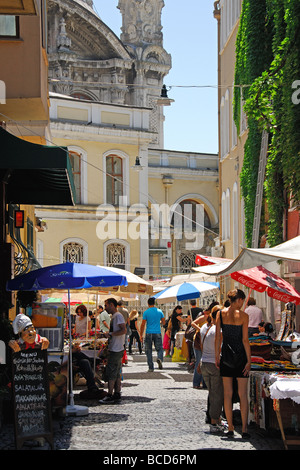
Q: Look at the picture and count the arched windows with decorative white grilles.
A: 2